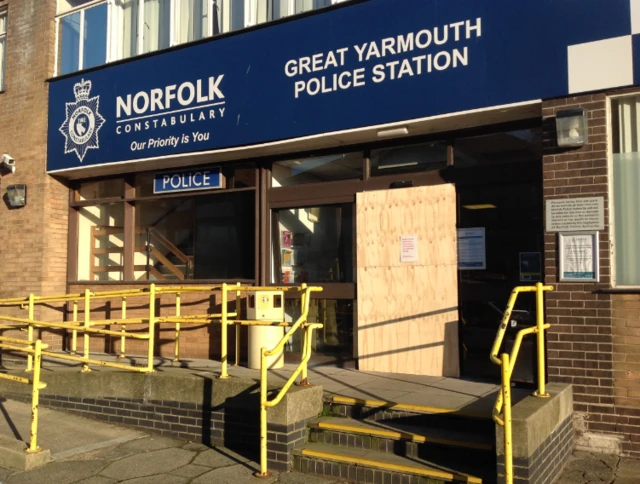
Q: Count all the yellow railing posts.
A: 13